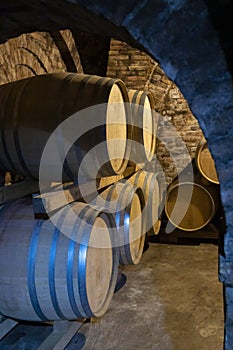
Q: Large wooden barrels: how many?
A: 7